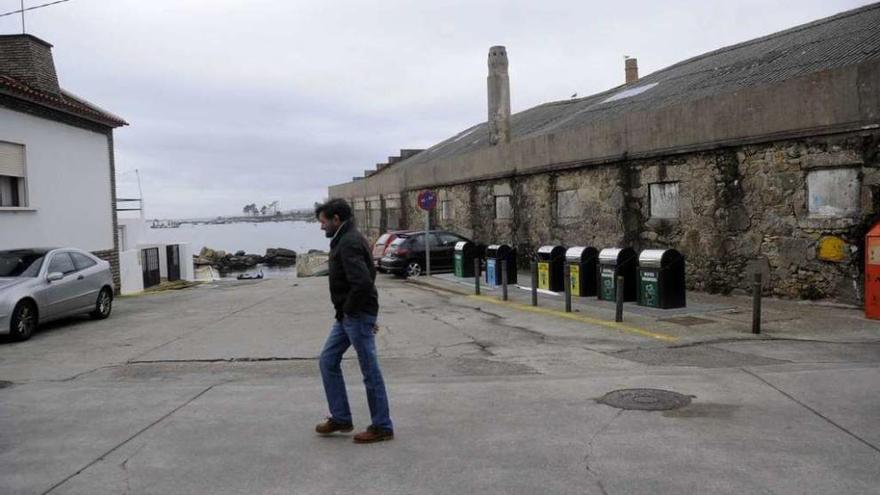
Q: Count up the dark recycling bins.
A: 6